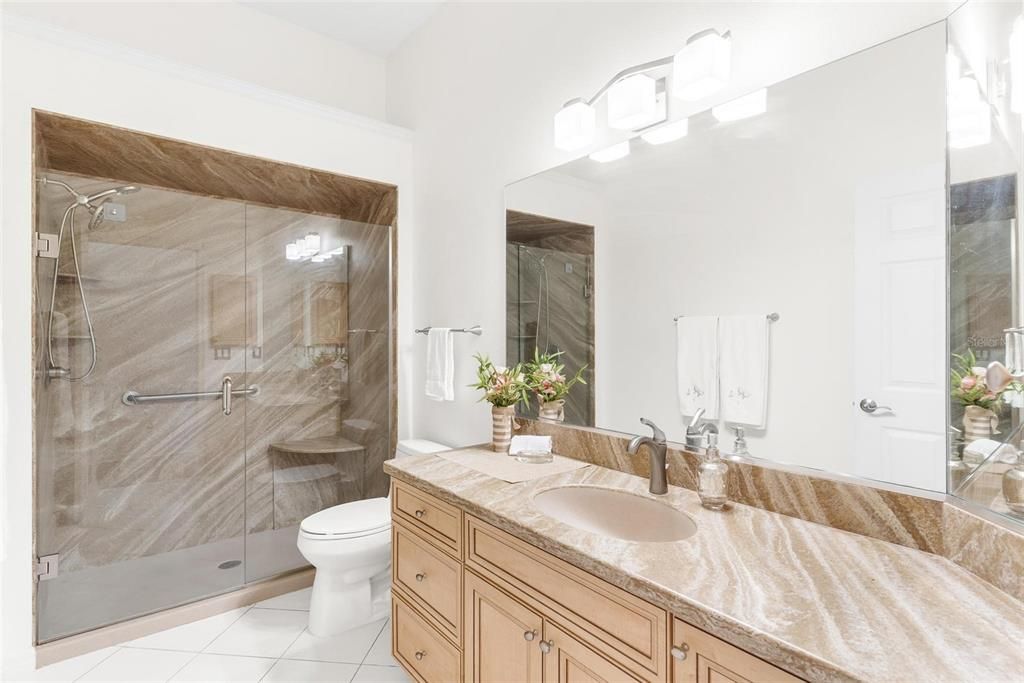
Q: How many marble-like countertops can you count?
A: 1